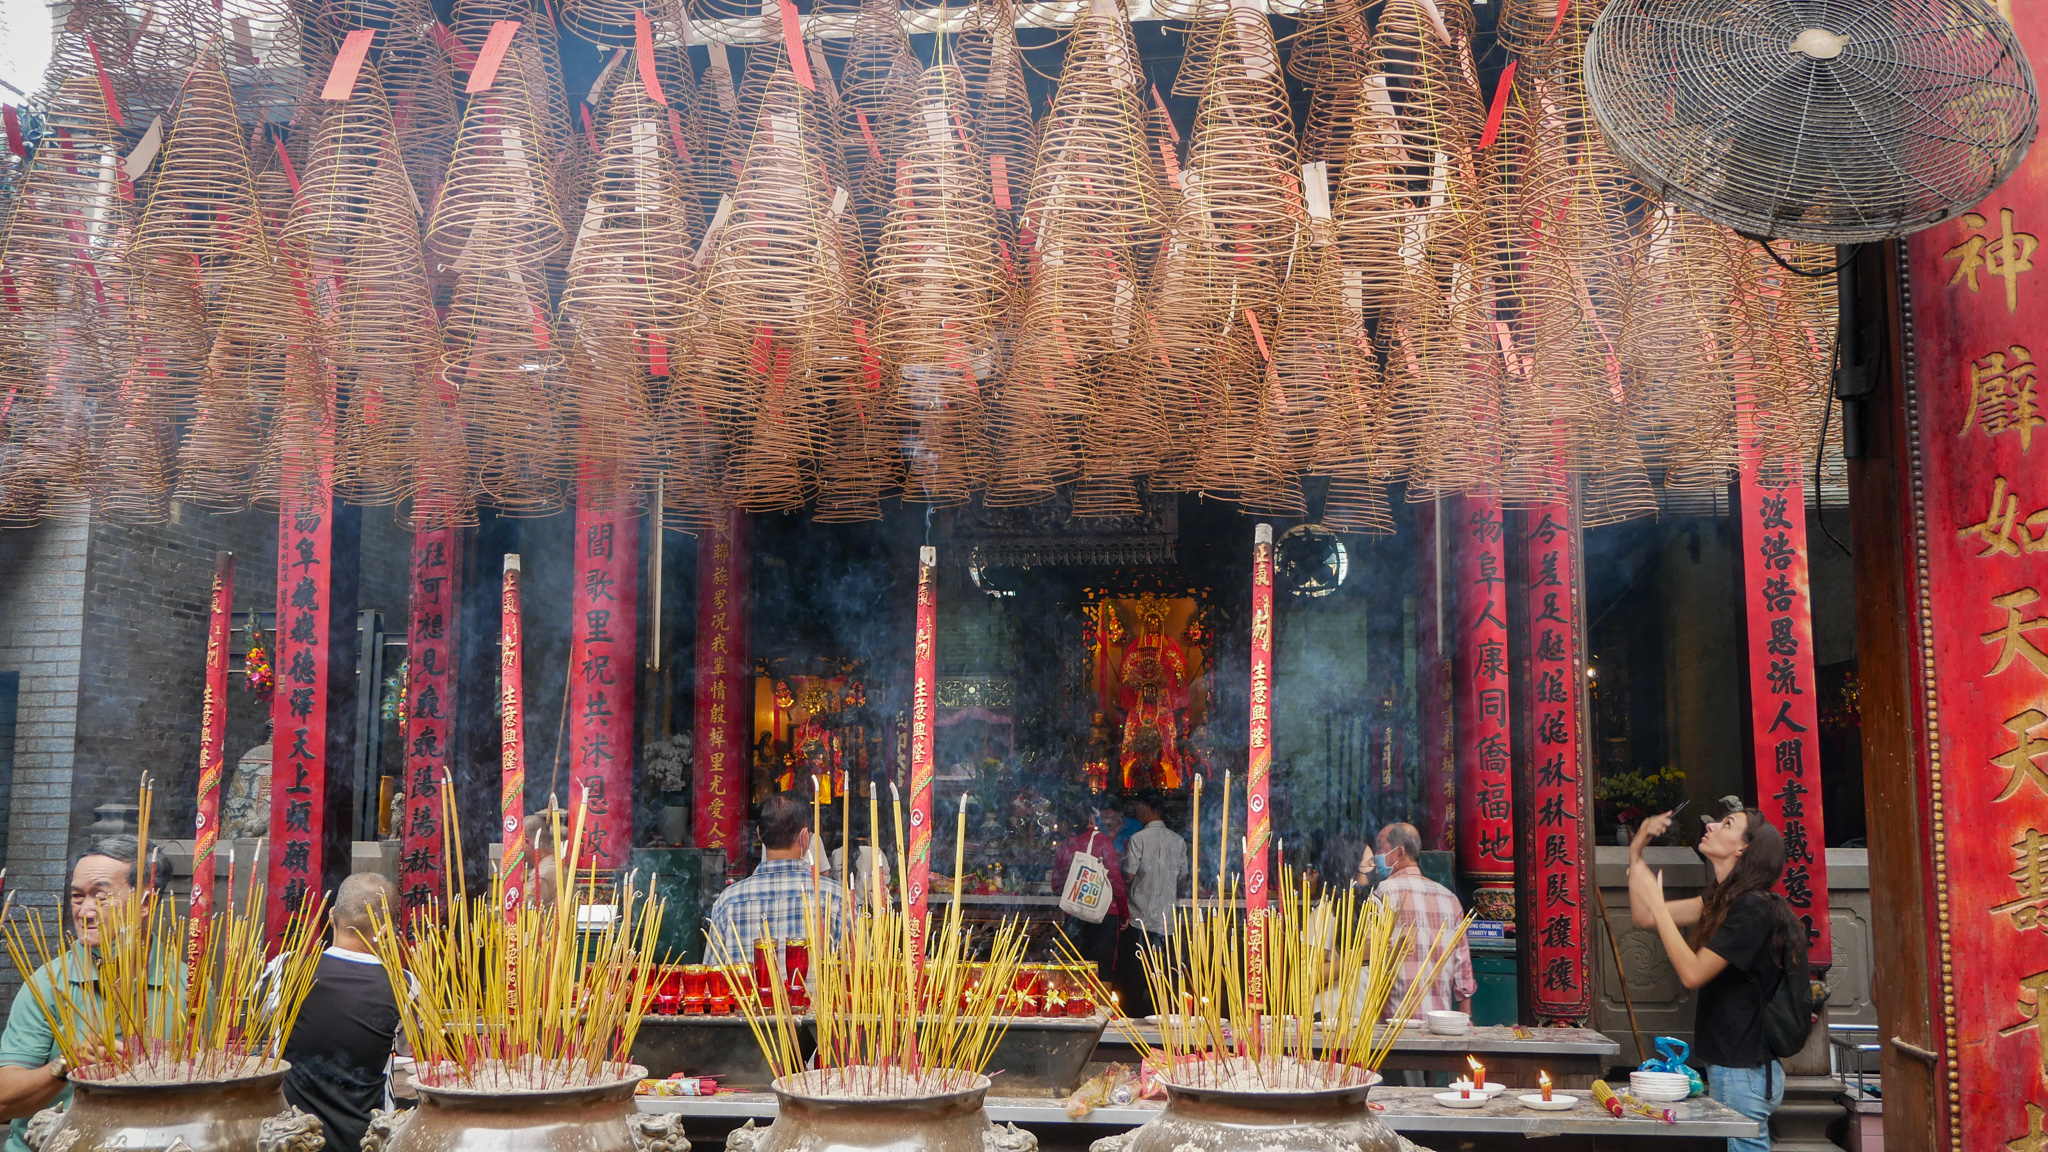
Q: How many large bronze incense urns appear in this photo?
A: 4